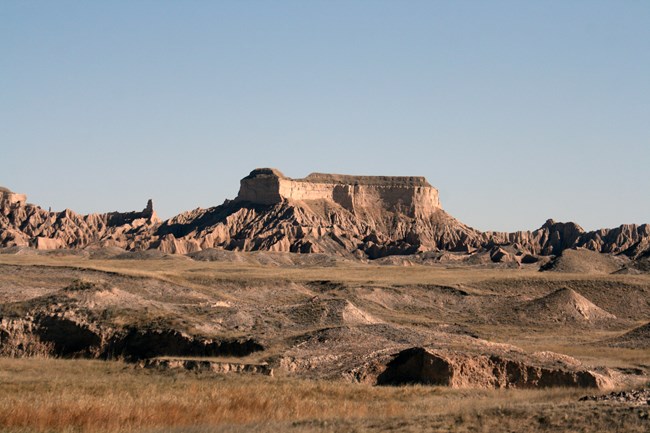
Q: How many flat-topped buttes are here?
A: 1